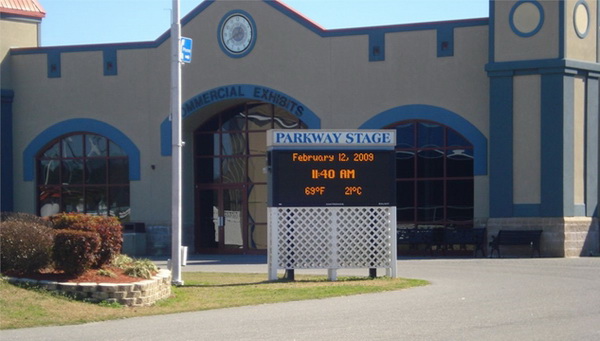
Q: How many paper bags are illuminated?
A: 0